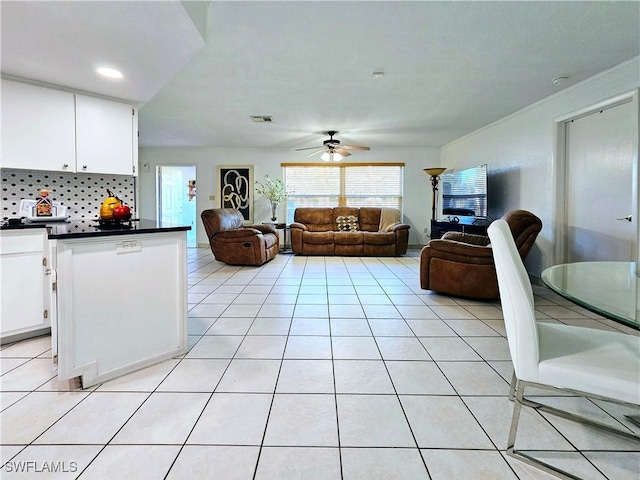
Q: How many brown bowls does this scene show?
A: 0